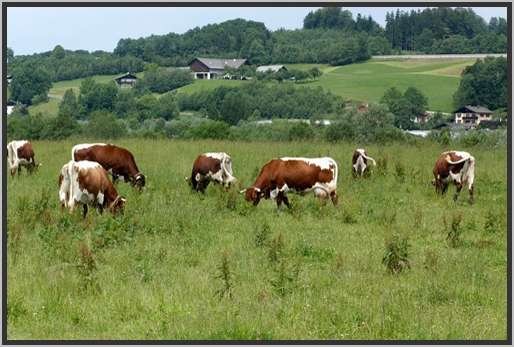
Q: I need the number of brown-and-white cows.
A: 7